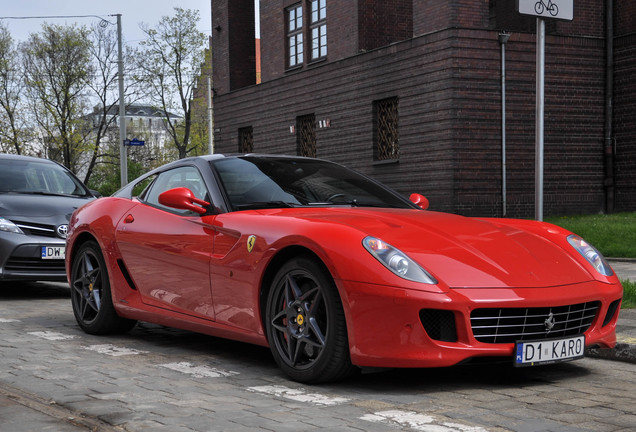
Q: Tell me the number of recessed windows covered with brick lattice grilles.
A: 3